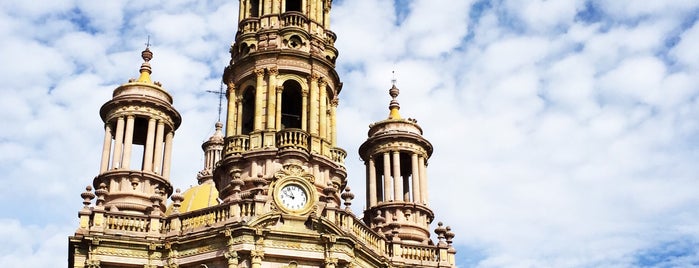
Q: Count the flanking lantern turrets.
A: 2